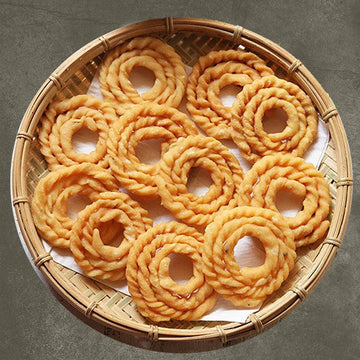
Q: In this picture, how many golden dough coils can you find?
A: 11